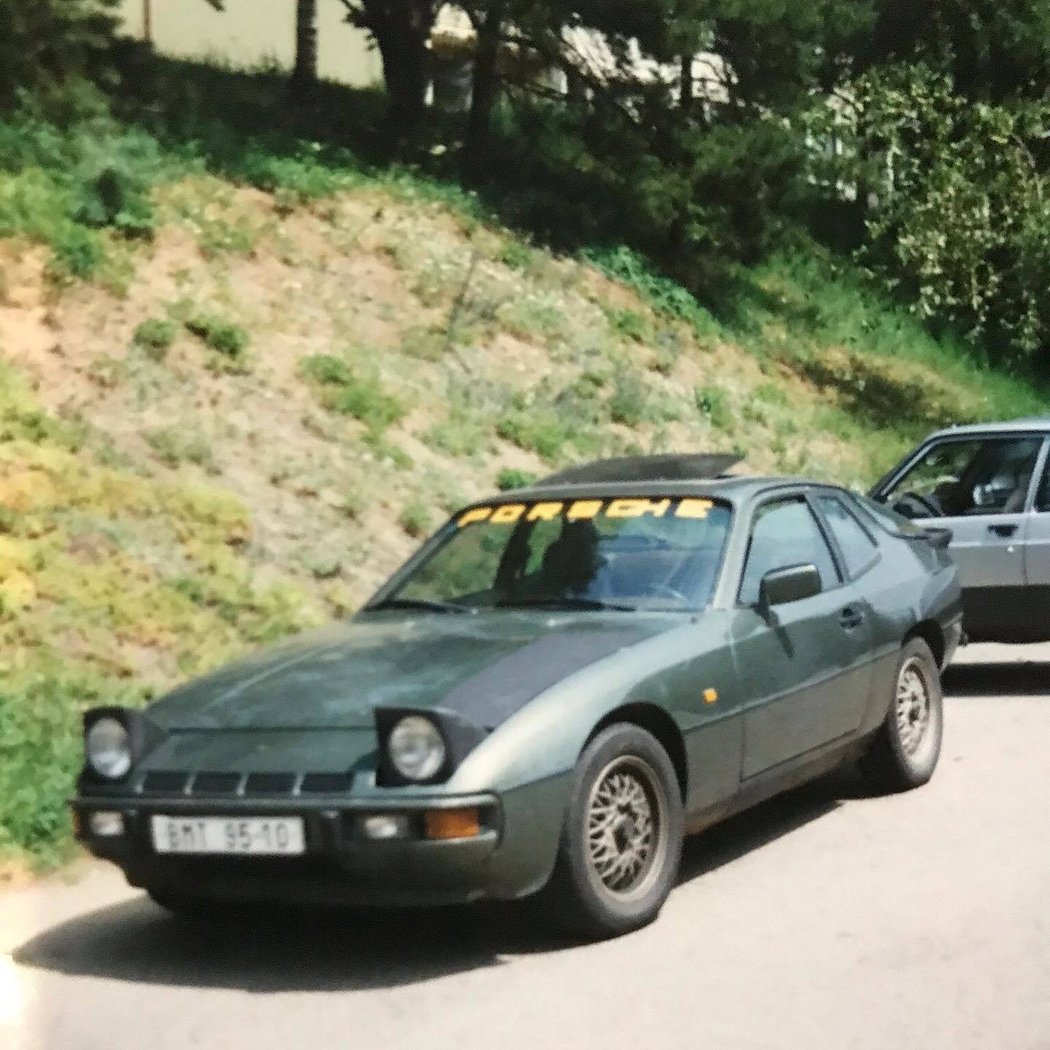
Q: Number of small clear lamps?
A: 2